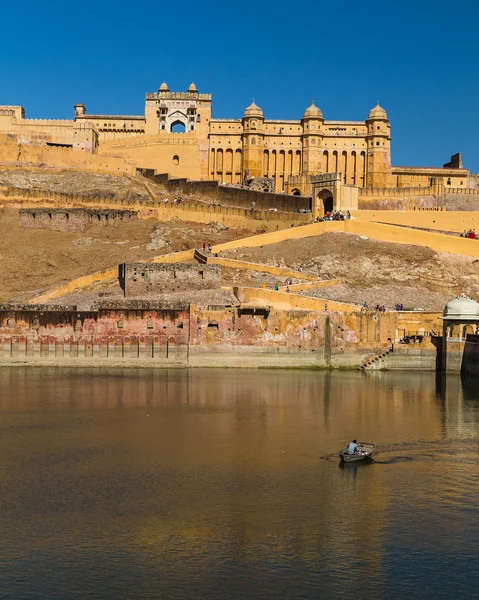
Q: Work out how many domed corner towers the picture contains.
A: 3